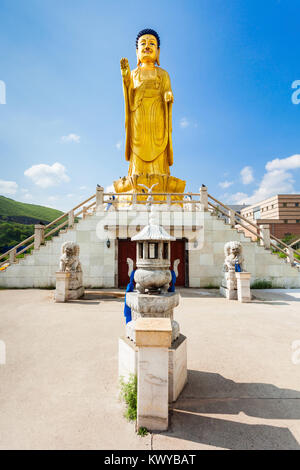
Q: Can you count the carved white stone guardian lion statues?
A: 2